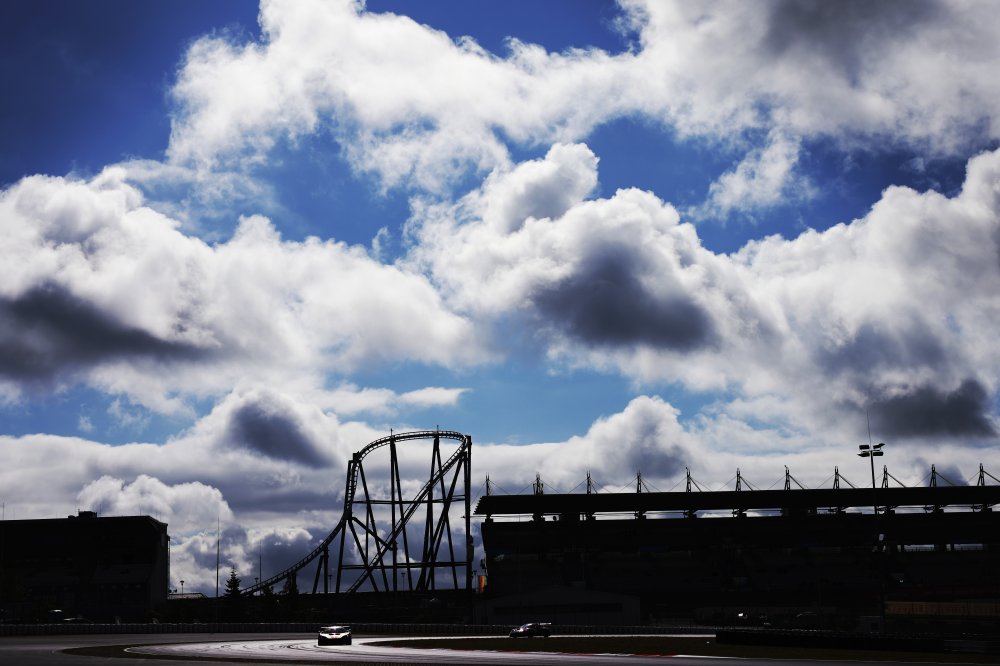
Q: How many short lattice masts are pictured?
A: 11